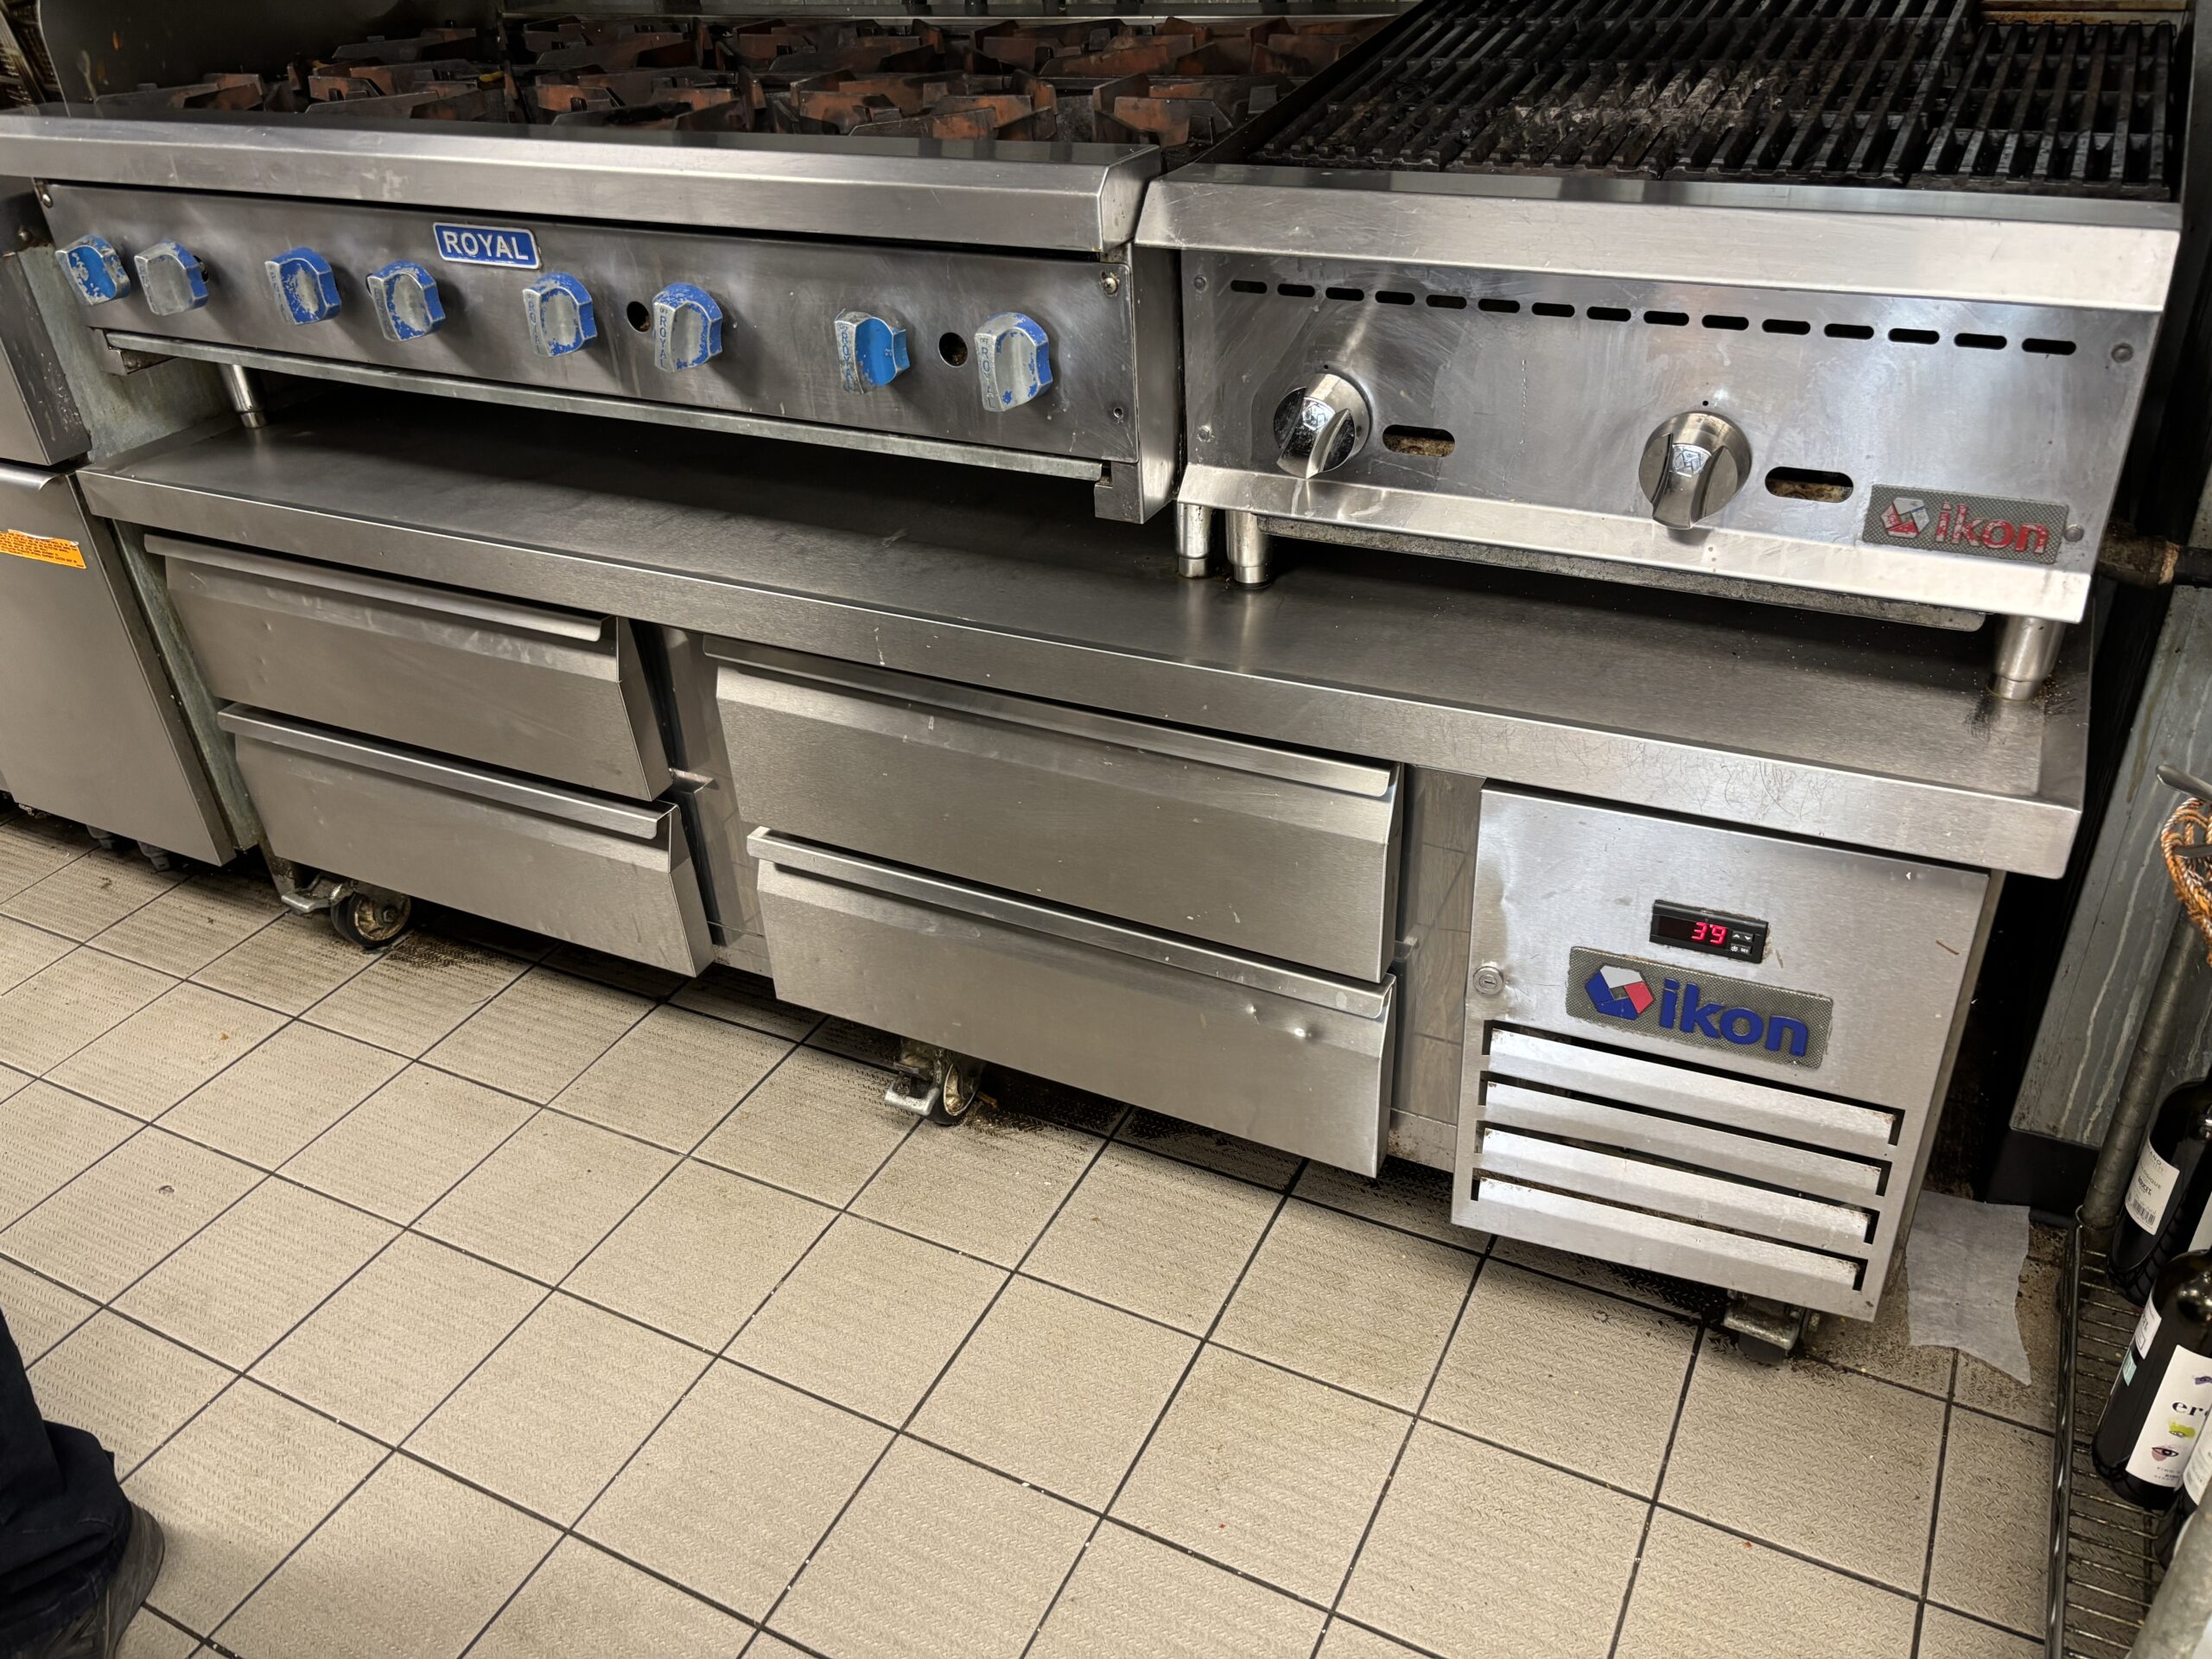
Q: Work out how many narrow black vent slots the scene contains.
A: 15